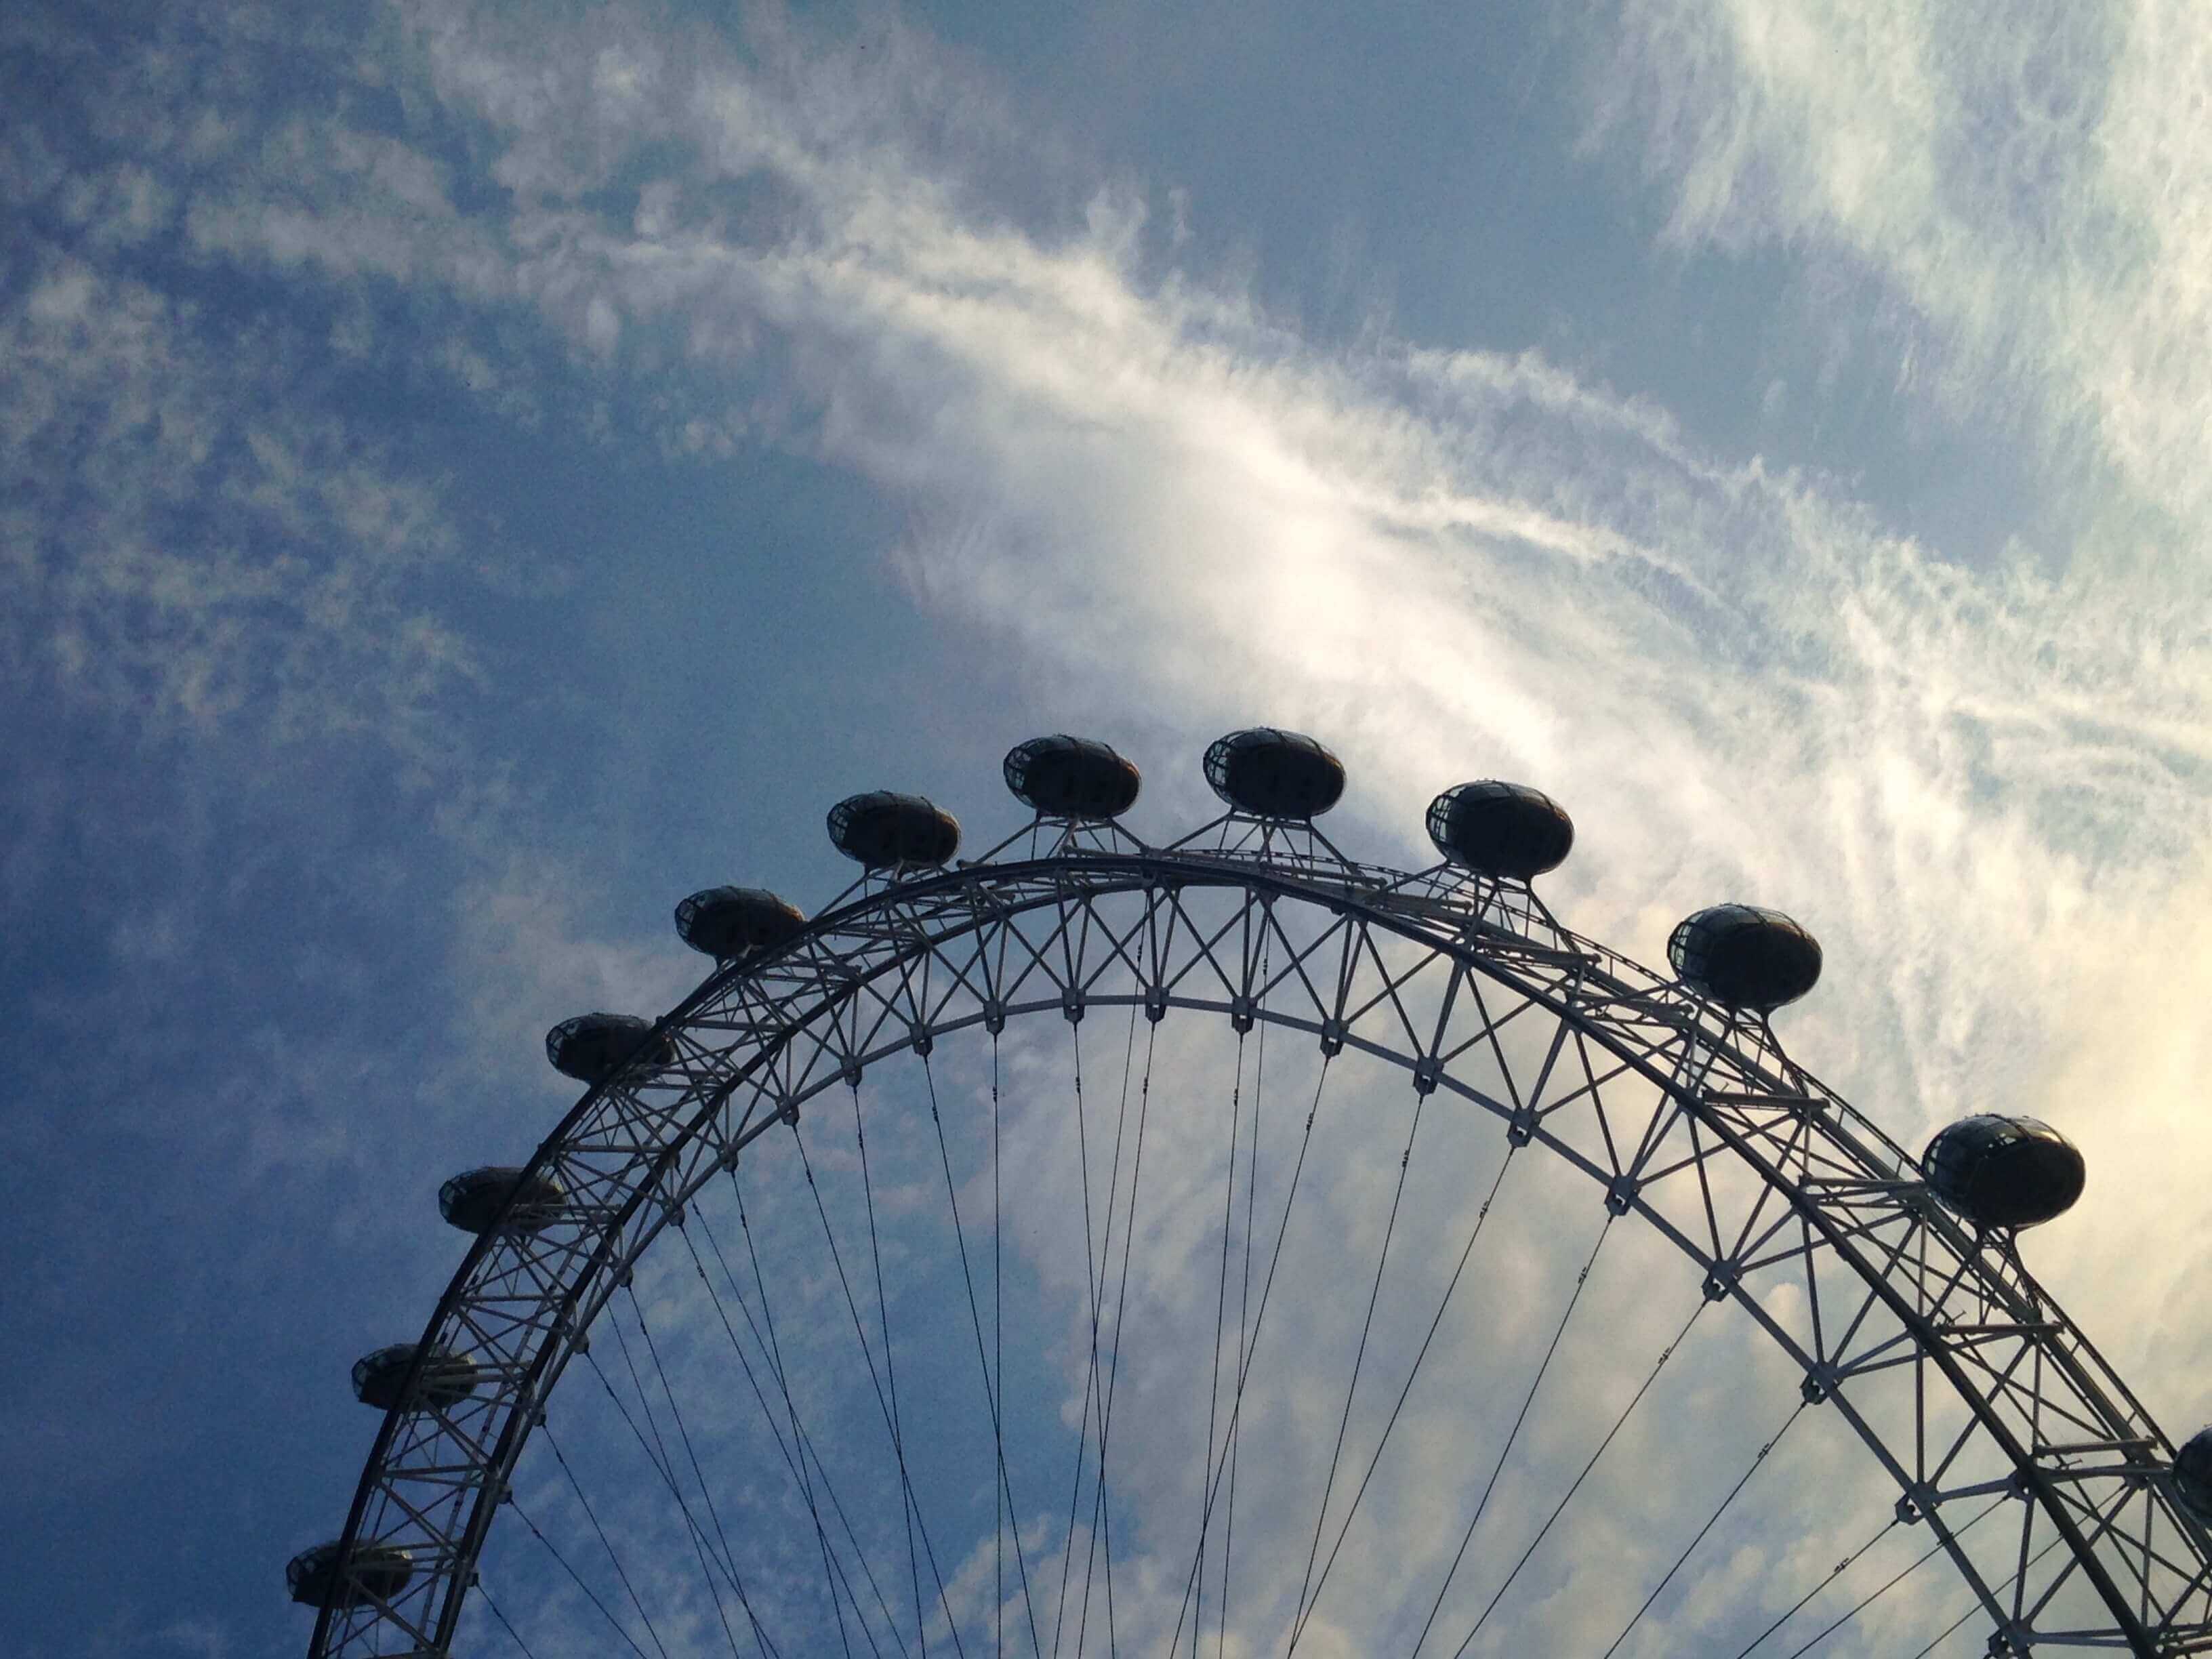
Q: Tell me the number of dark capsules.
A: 12